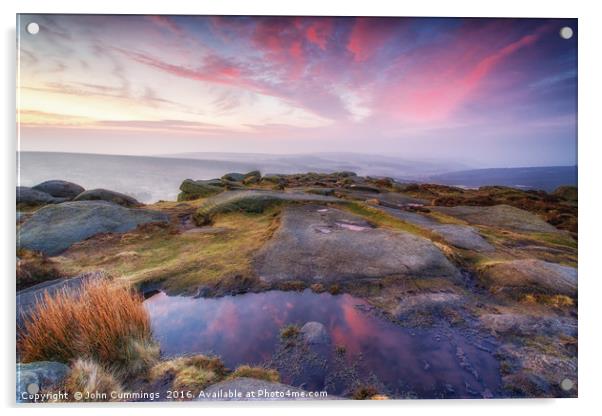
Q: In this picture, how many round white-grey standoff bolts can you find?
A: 4